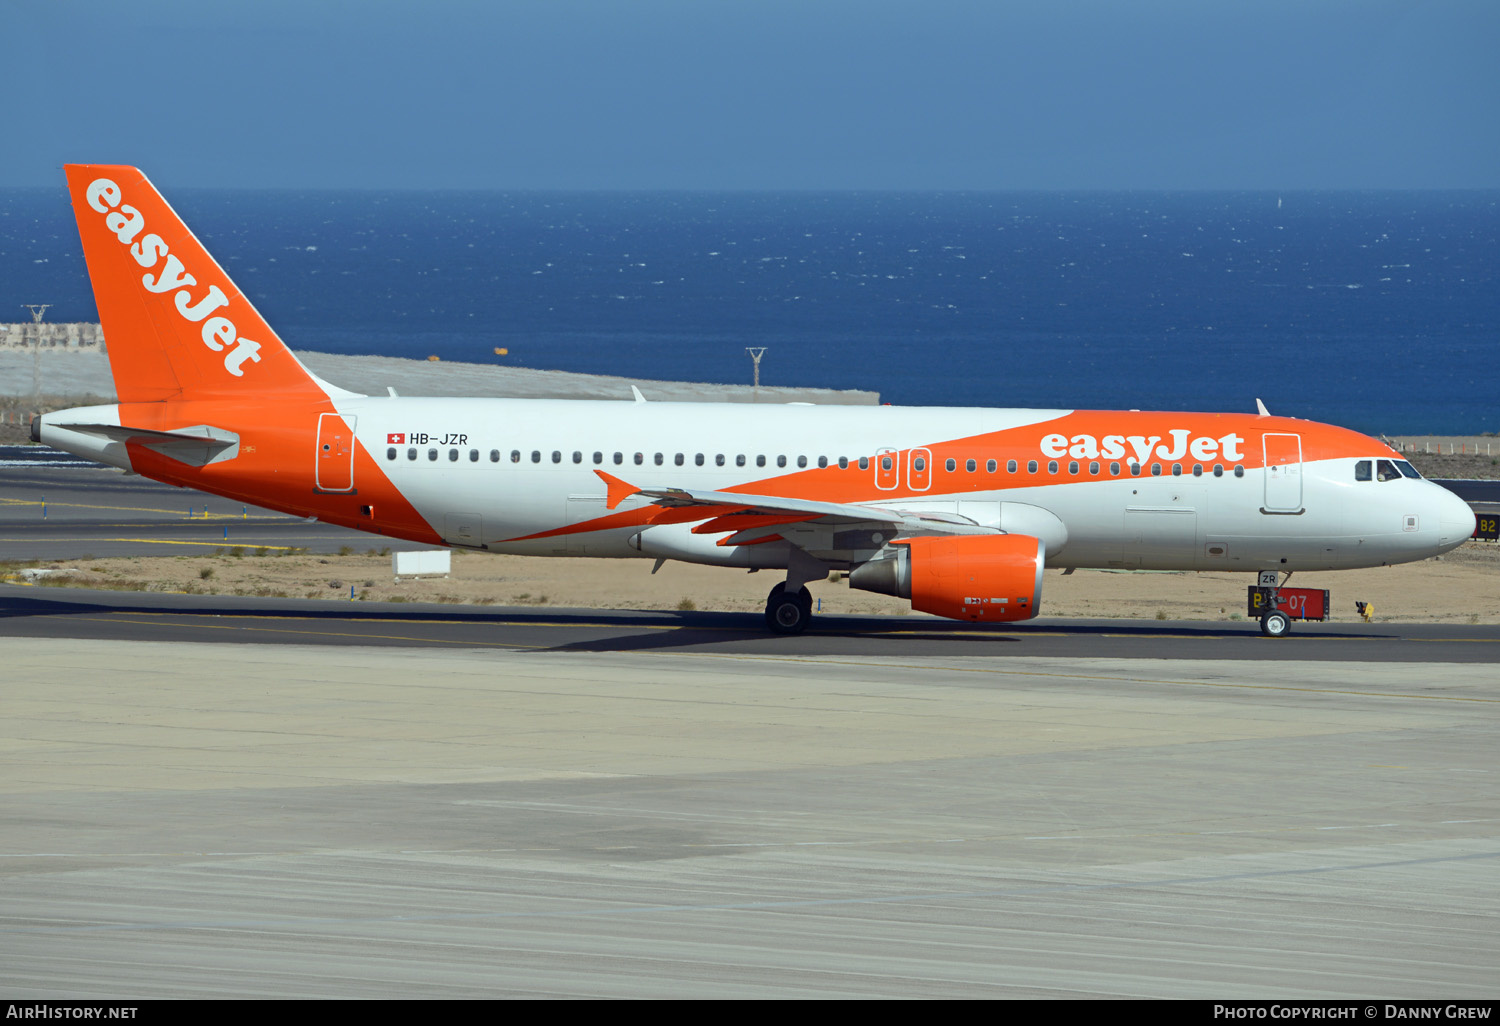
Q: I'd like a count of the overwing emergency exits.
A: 2